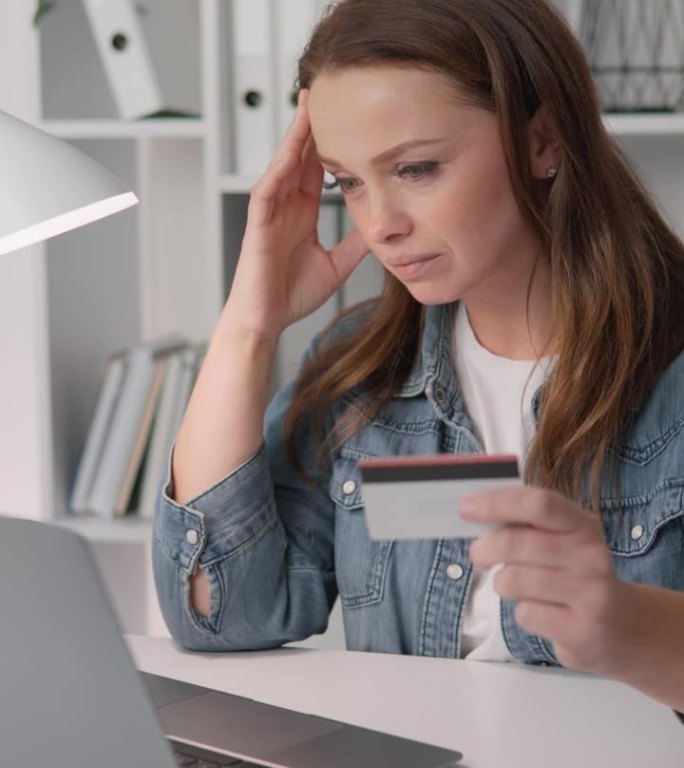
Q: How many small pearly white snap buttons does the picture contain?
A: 4